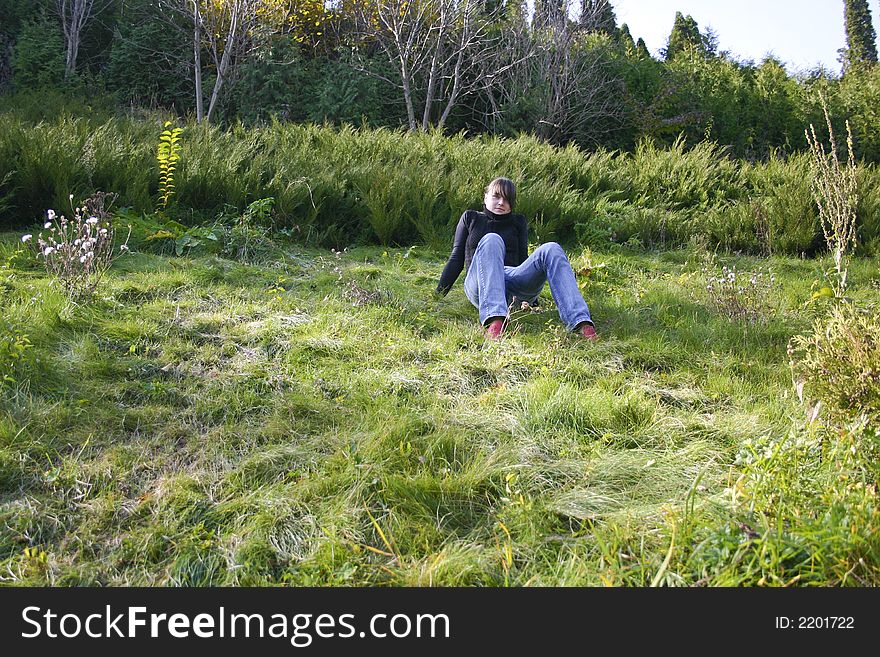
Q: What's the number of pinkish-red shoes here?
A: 2